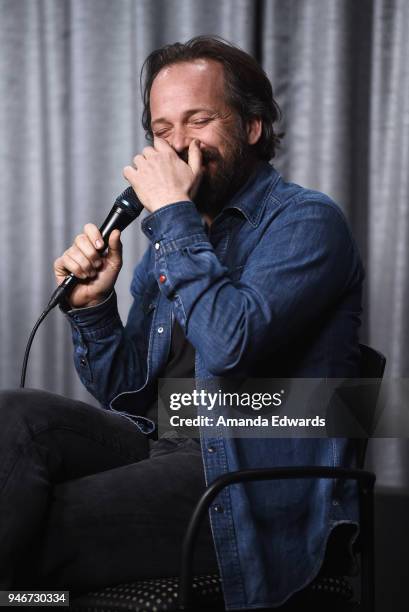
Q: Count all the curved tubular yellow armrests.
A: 0